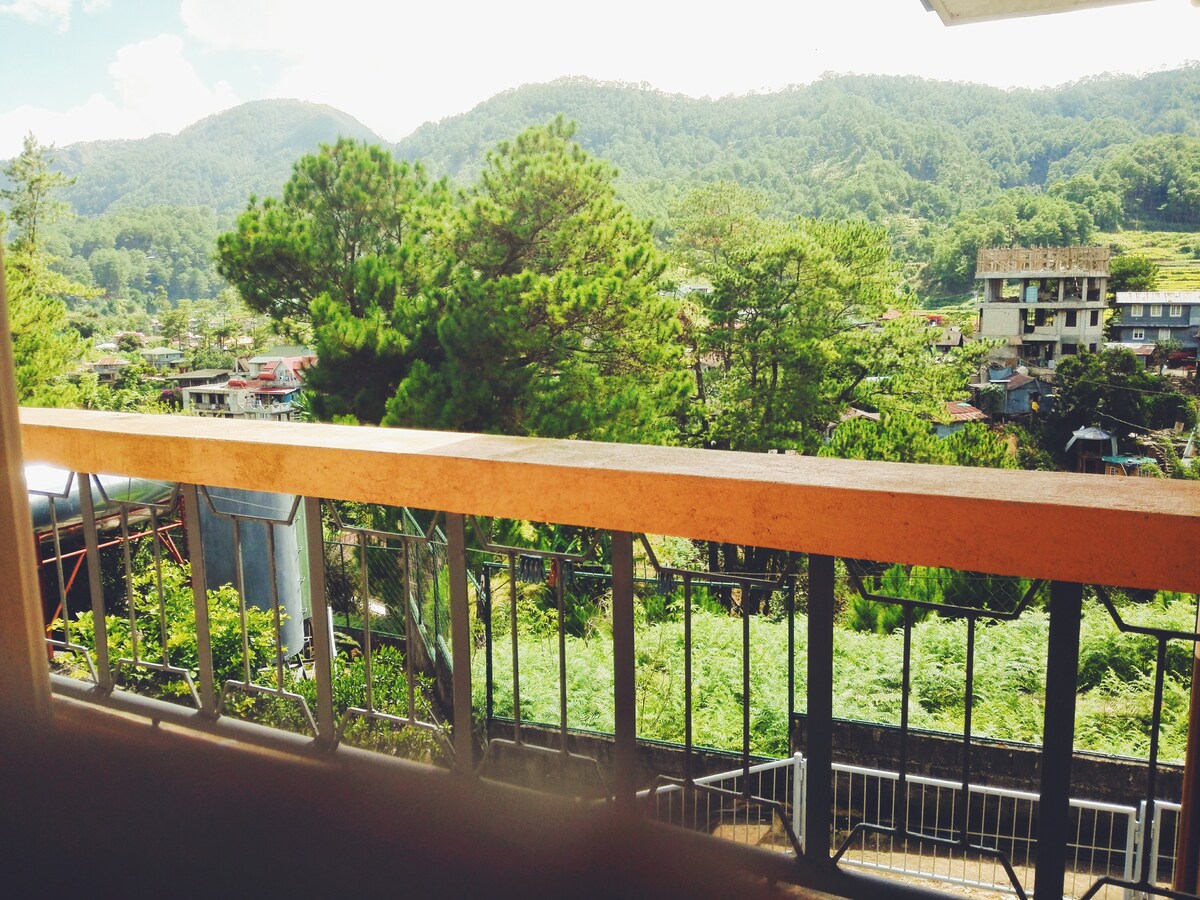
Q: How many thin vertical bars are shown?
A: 14